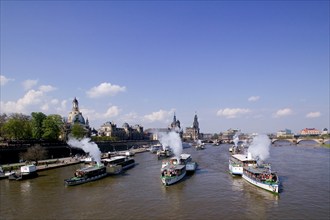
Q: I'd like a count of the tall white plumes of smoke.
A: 3